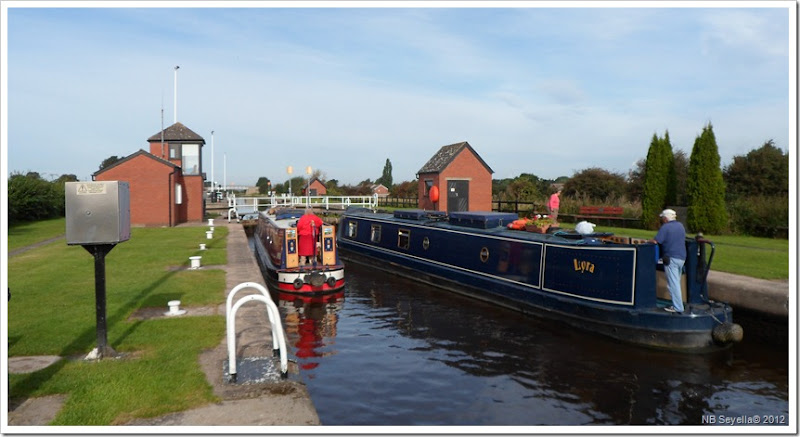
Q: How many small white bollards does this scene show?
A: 6